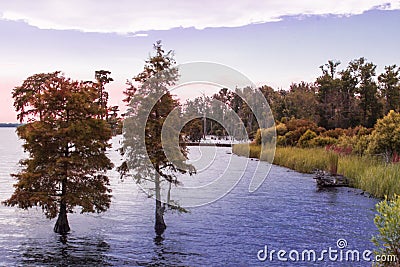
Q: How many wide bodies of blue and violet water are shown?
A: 1